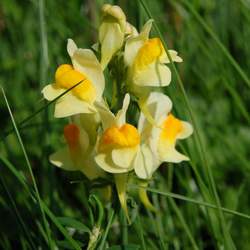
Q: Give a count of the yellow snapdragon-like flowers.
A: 5